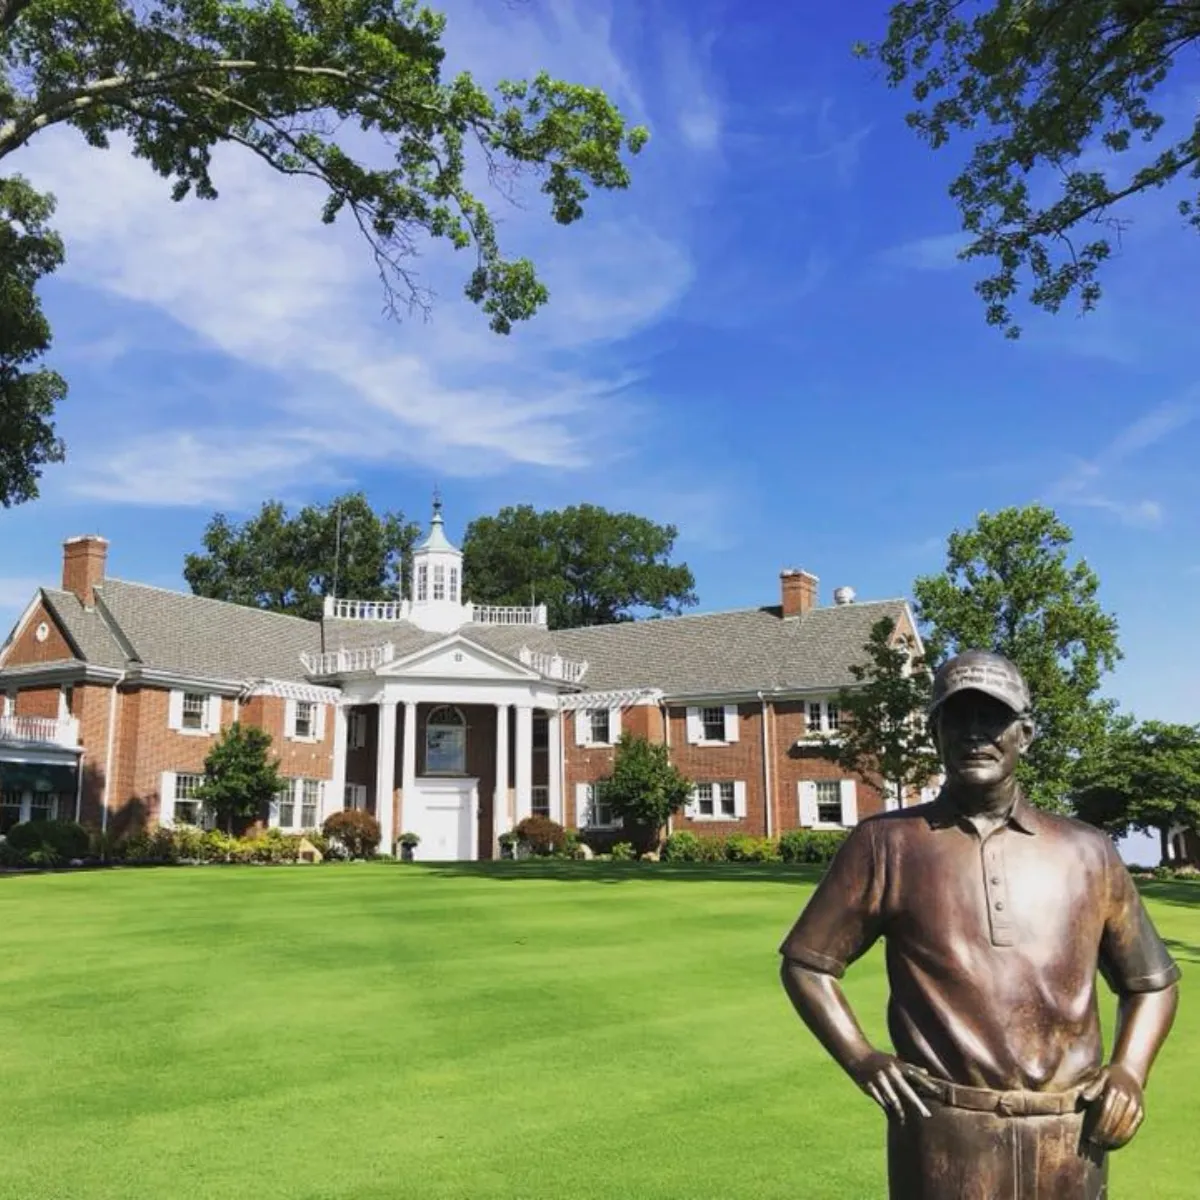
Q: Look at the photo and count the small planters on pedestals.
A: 2